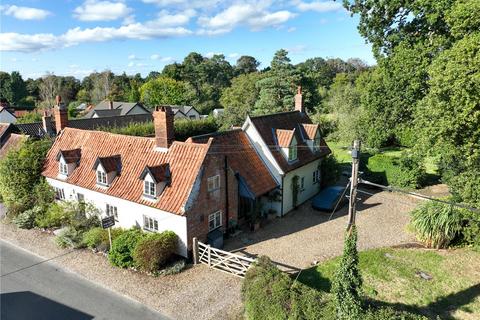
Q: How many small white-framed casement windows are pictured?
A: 12